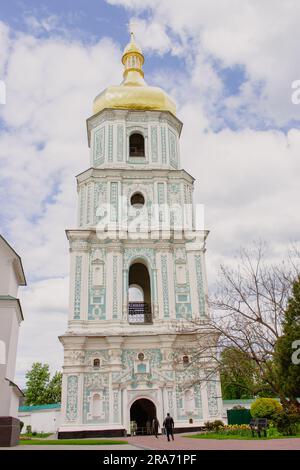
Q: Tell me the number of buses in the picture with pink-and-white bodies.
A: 0